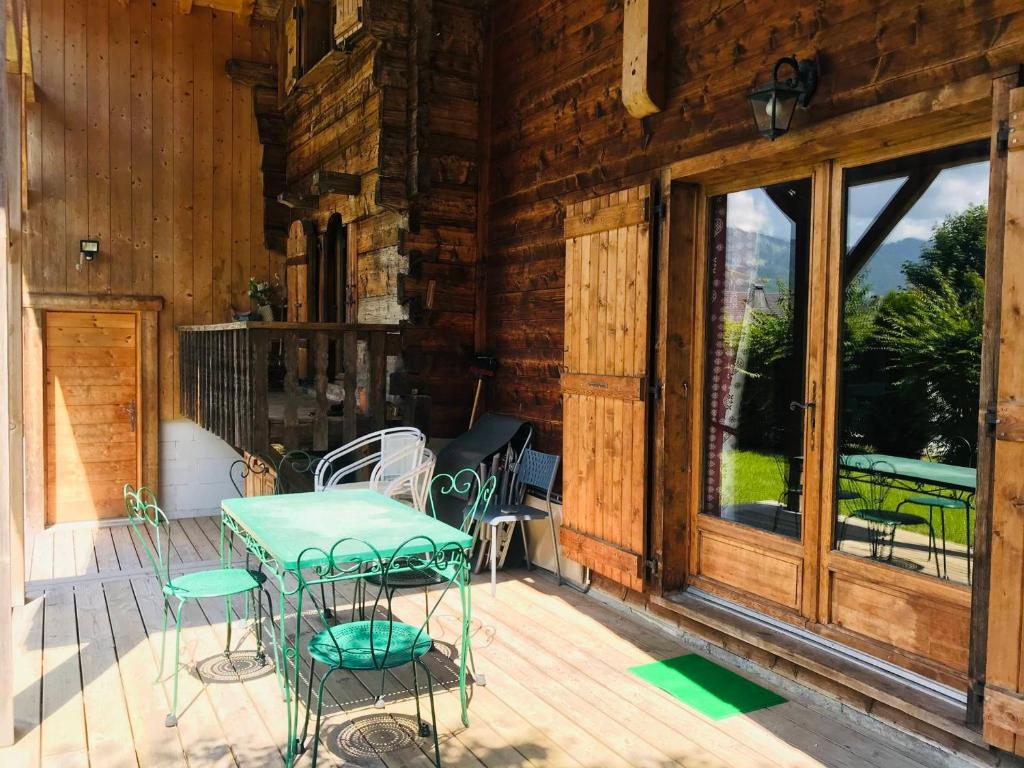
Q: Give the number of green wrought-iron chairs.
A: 4